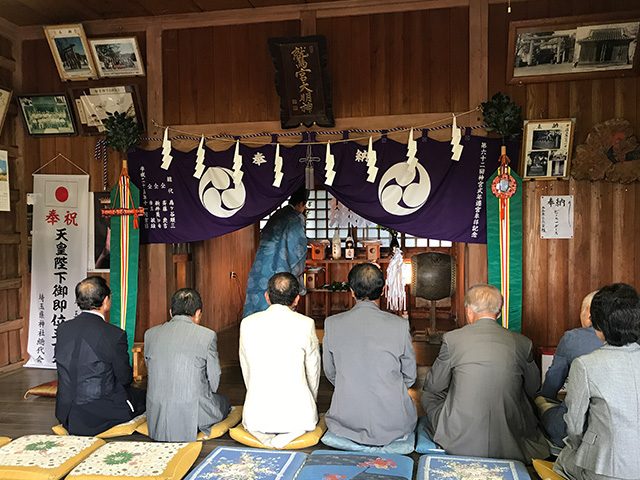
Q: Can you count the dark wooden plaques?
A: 1